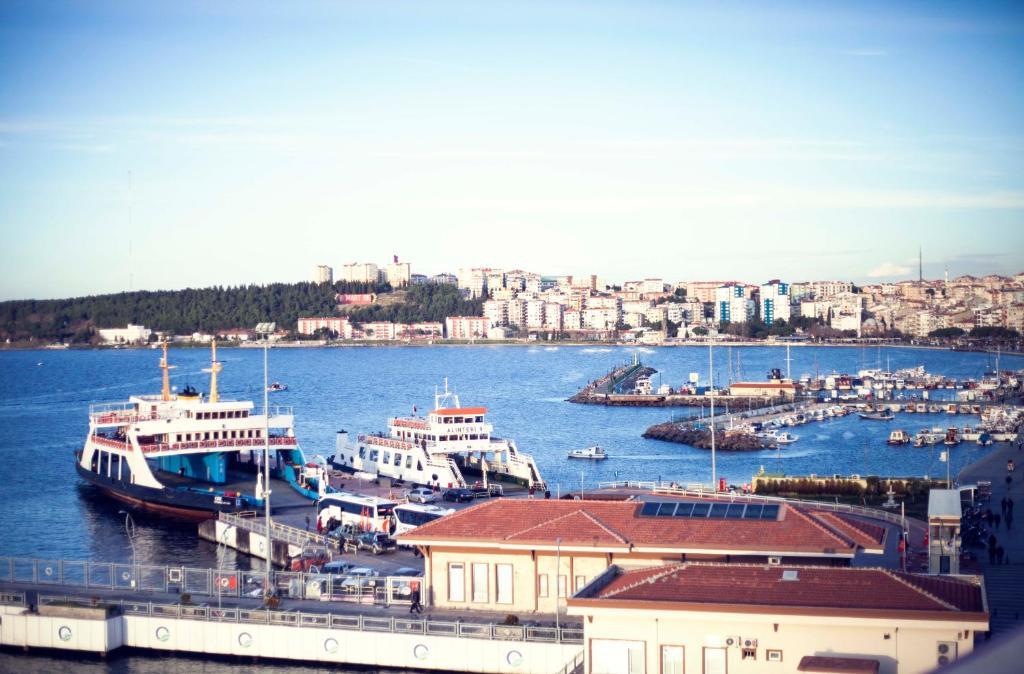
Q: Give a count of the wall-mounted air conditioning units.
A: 3